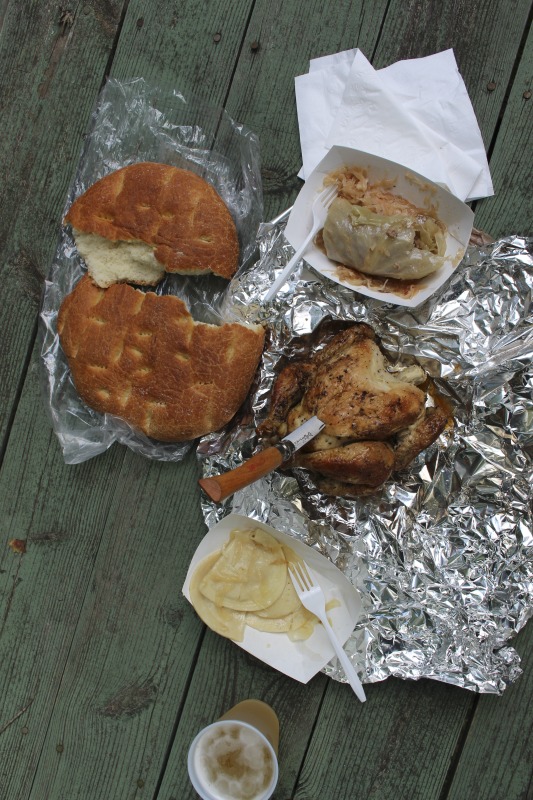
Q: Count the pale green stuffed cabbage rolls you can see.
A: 1